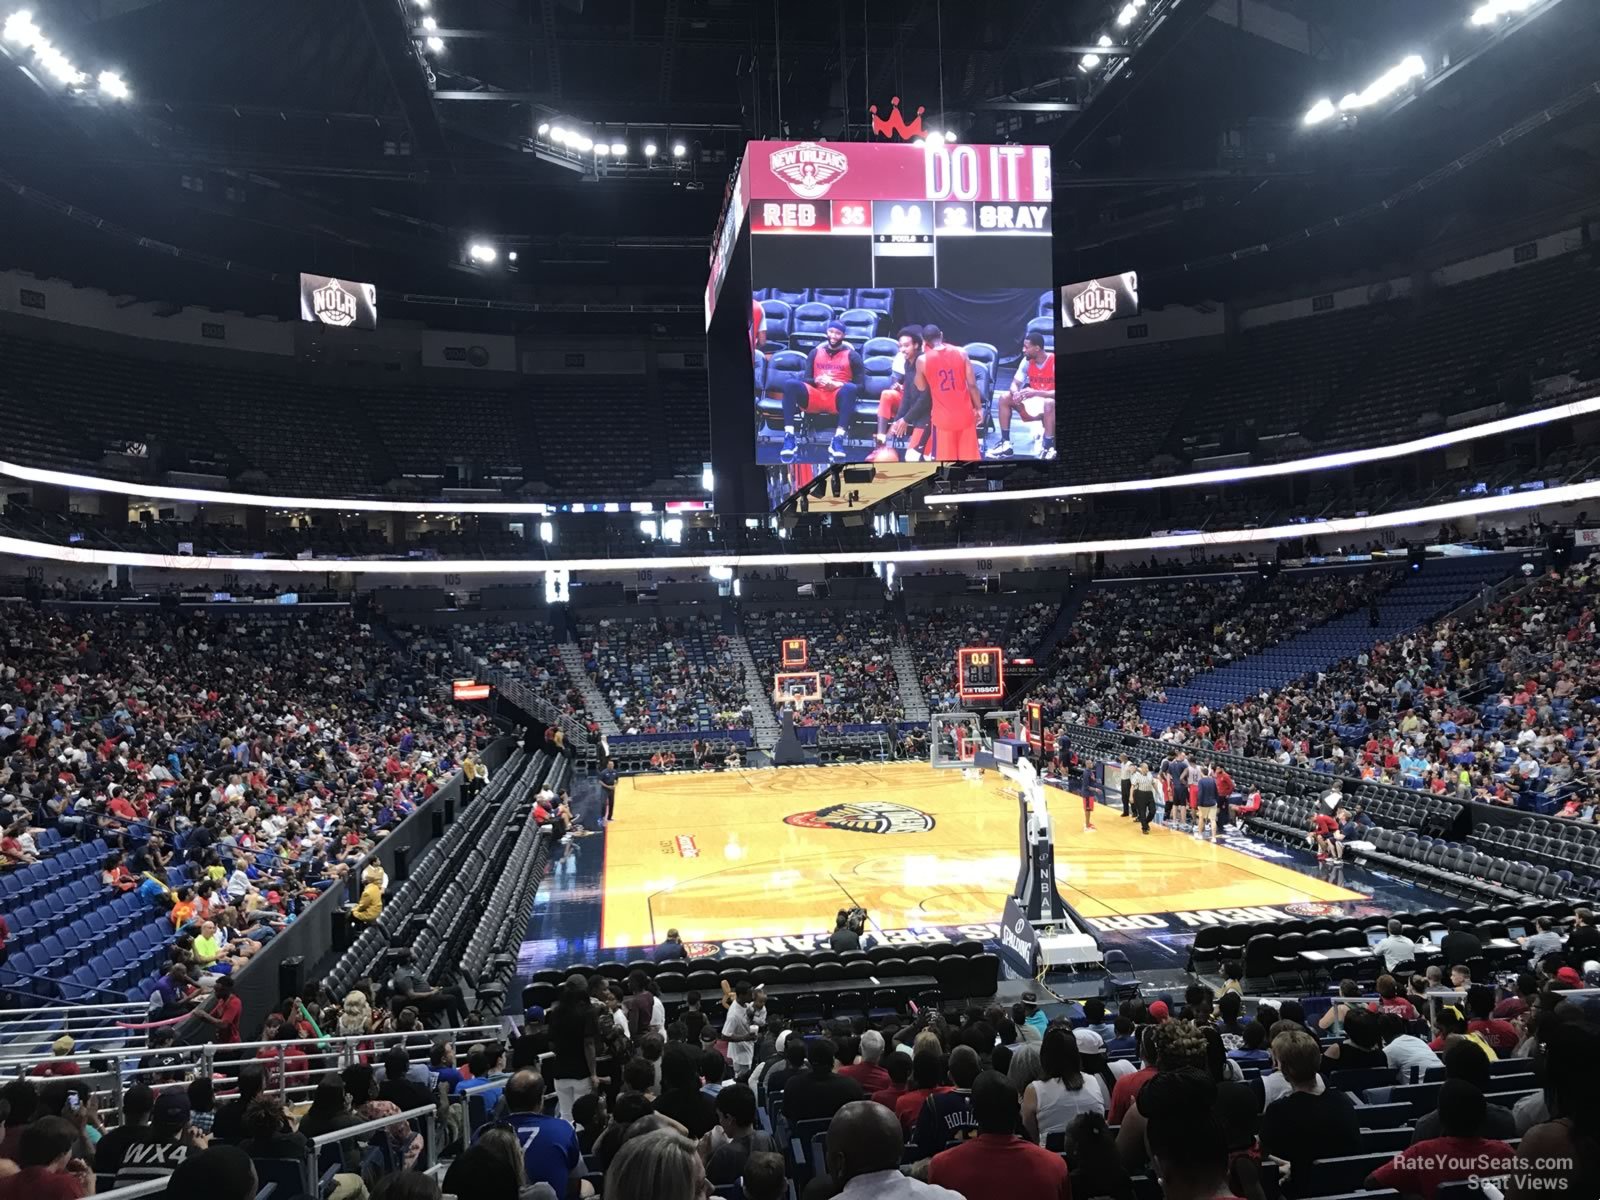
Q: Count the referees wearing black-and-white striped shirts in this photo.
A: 3